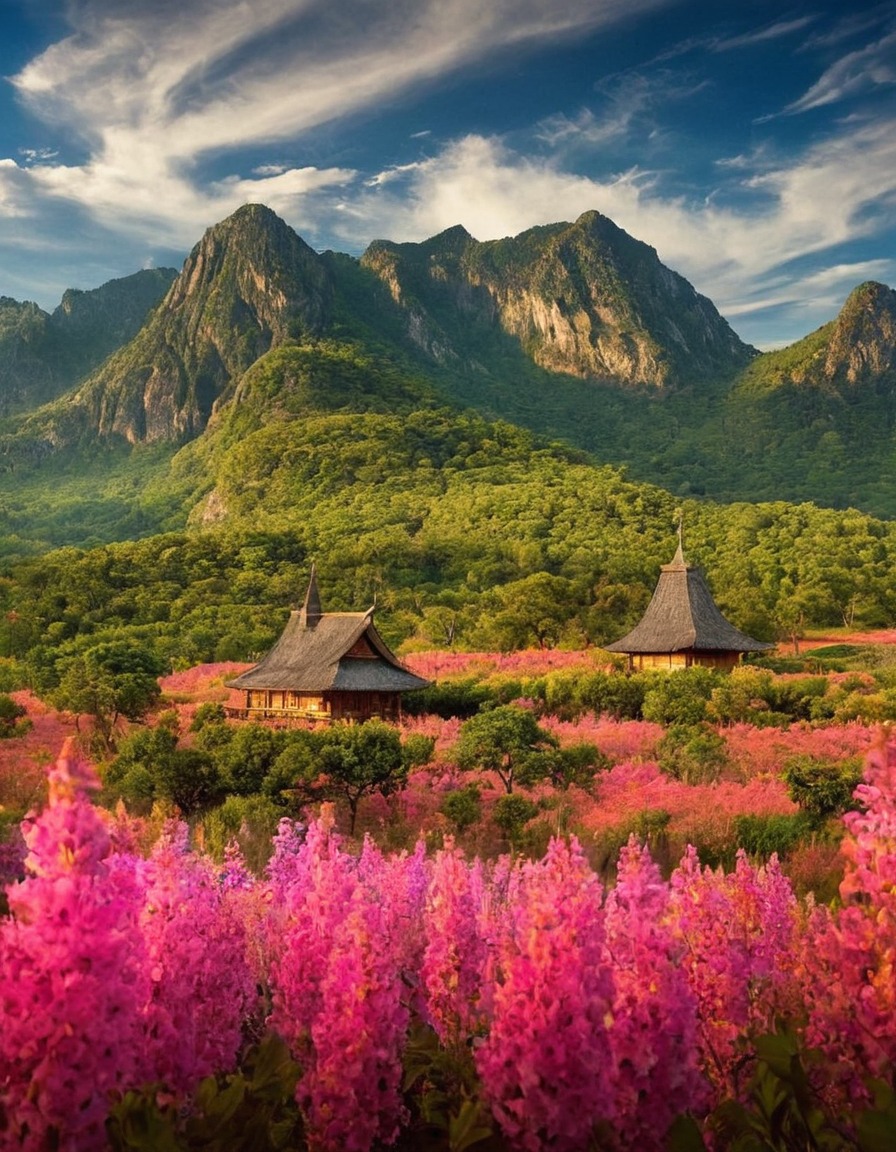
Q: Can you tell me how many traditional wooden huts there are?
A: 2